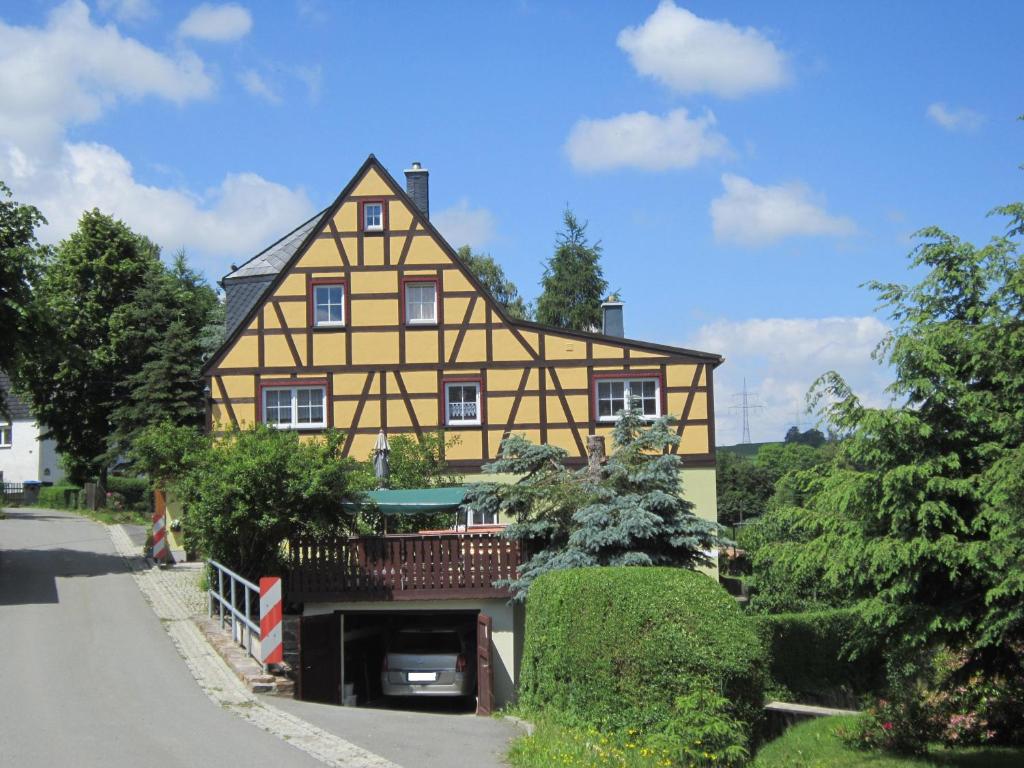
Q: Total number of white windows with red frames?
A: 6